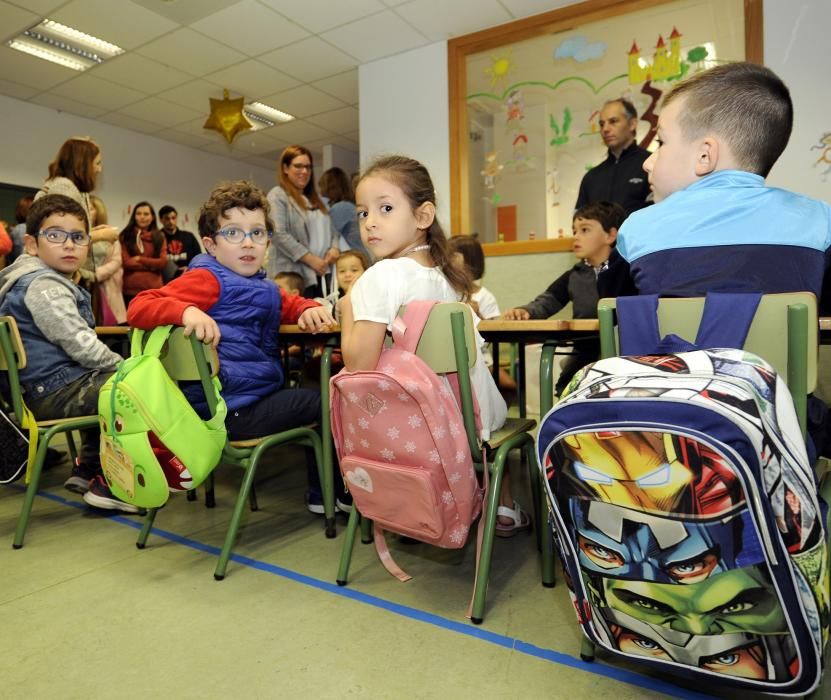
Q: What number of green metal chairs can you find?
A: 4